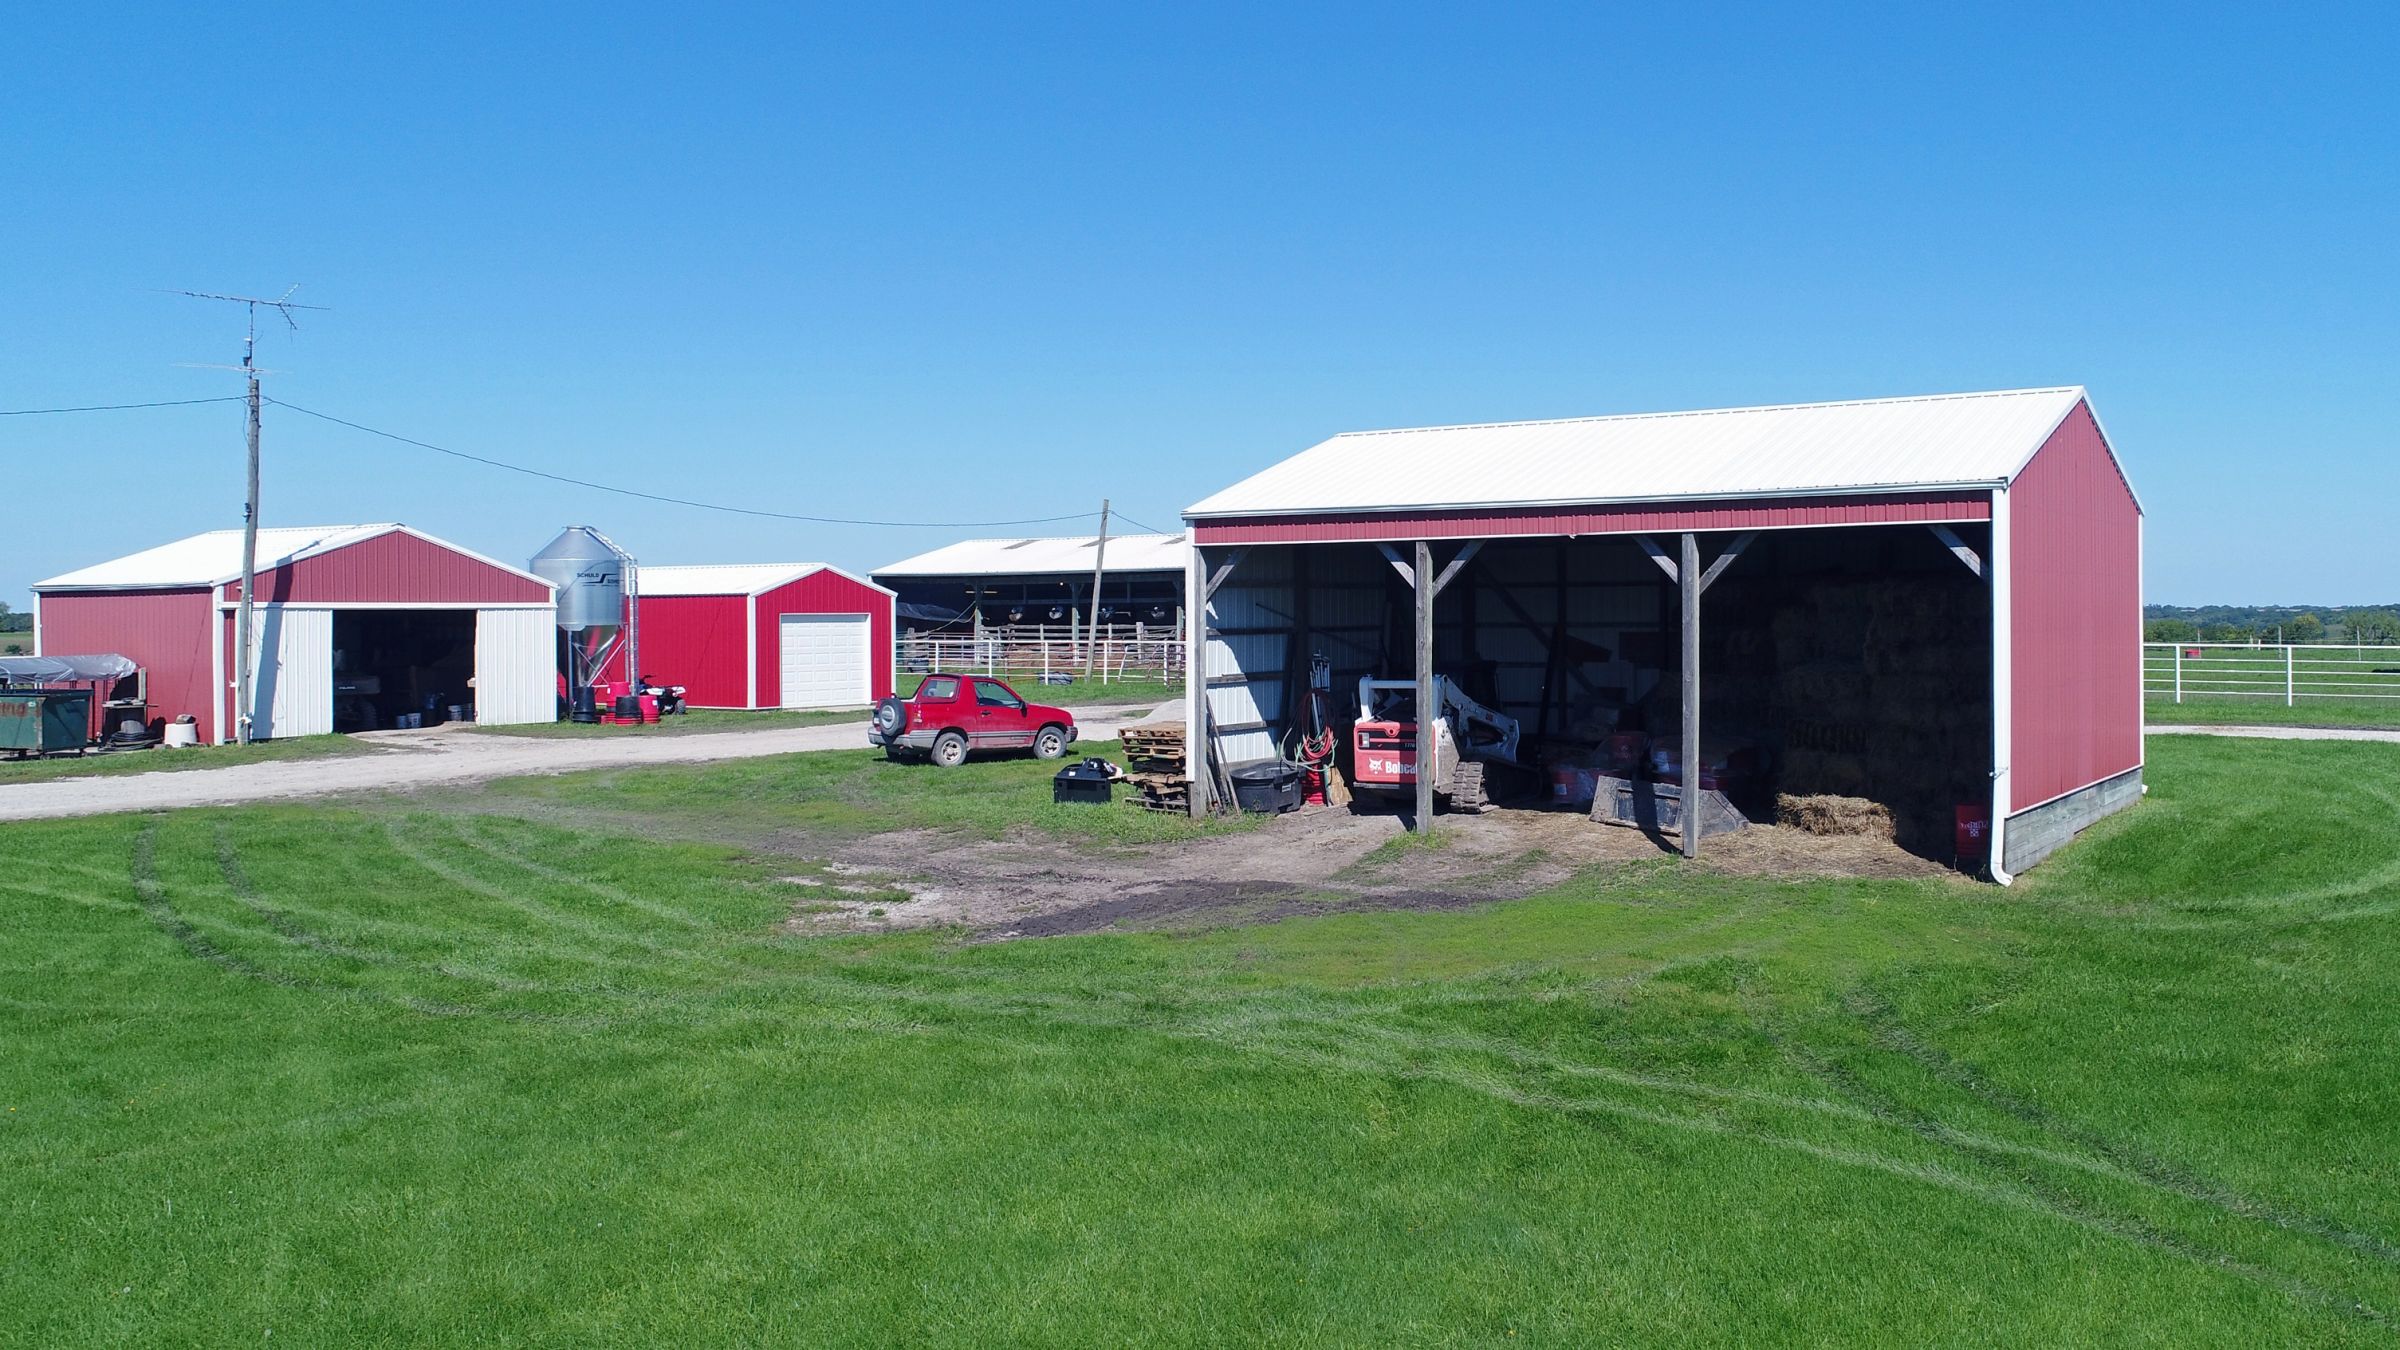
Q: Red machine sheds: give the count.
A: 3